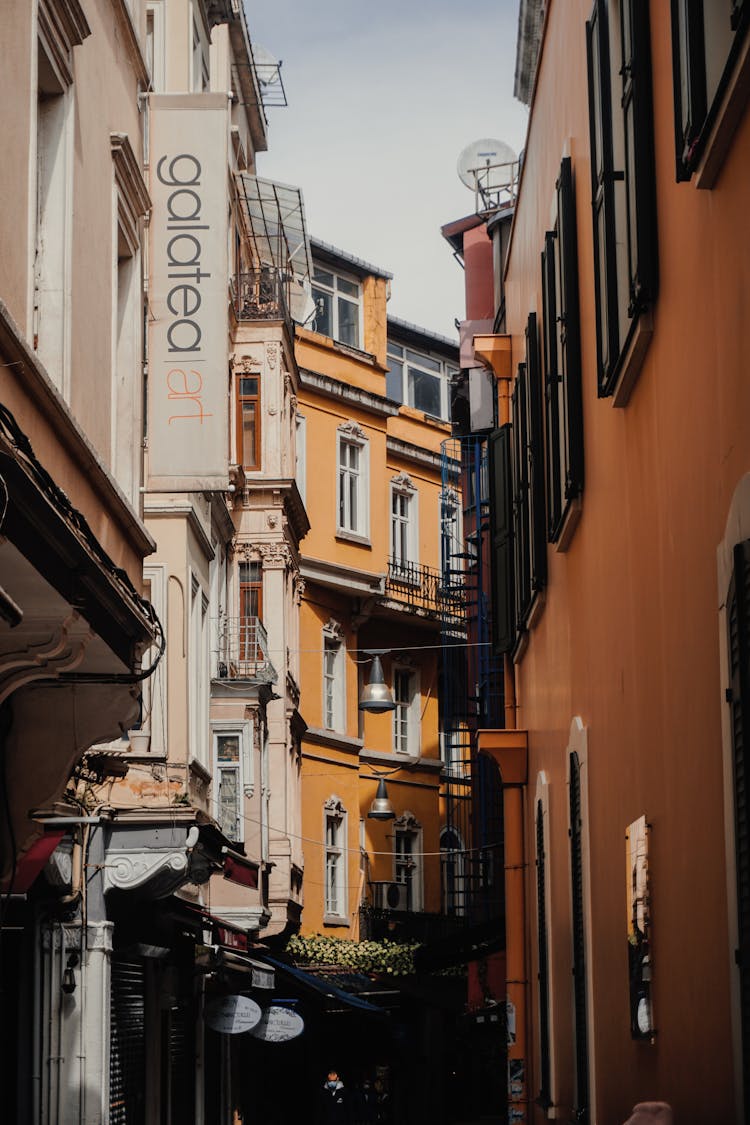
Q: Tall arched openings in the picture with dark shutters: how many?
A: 3